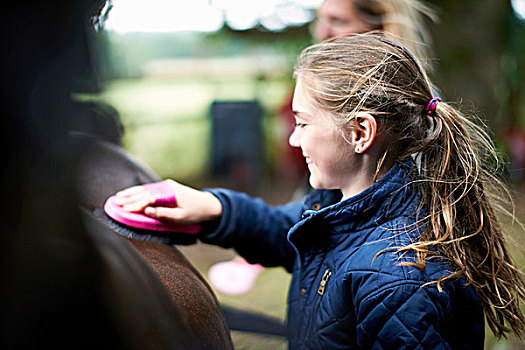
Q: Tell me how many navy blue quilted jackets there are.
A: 1